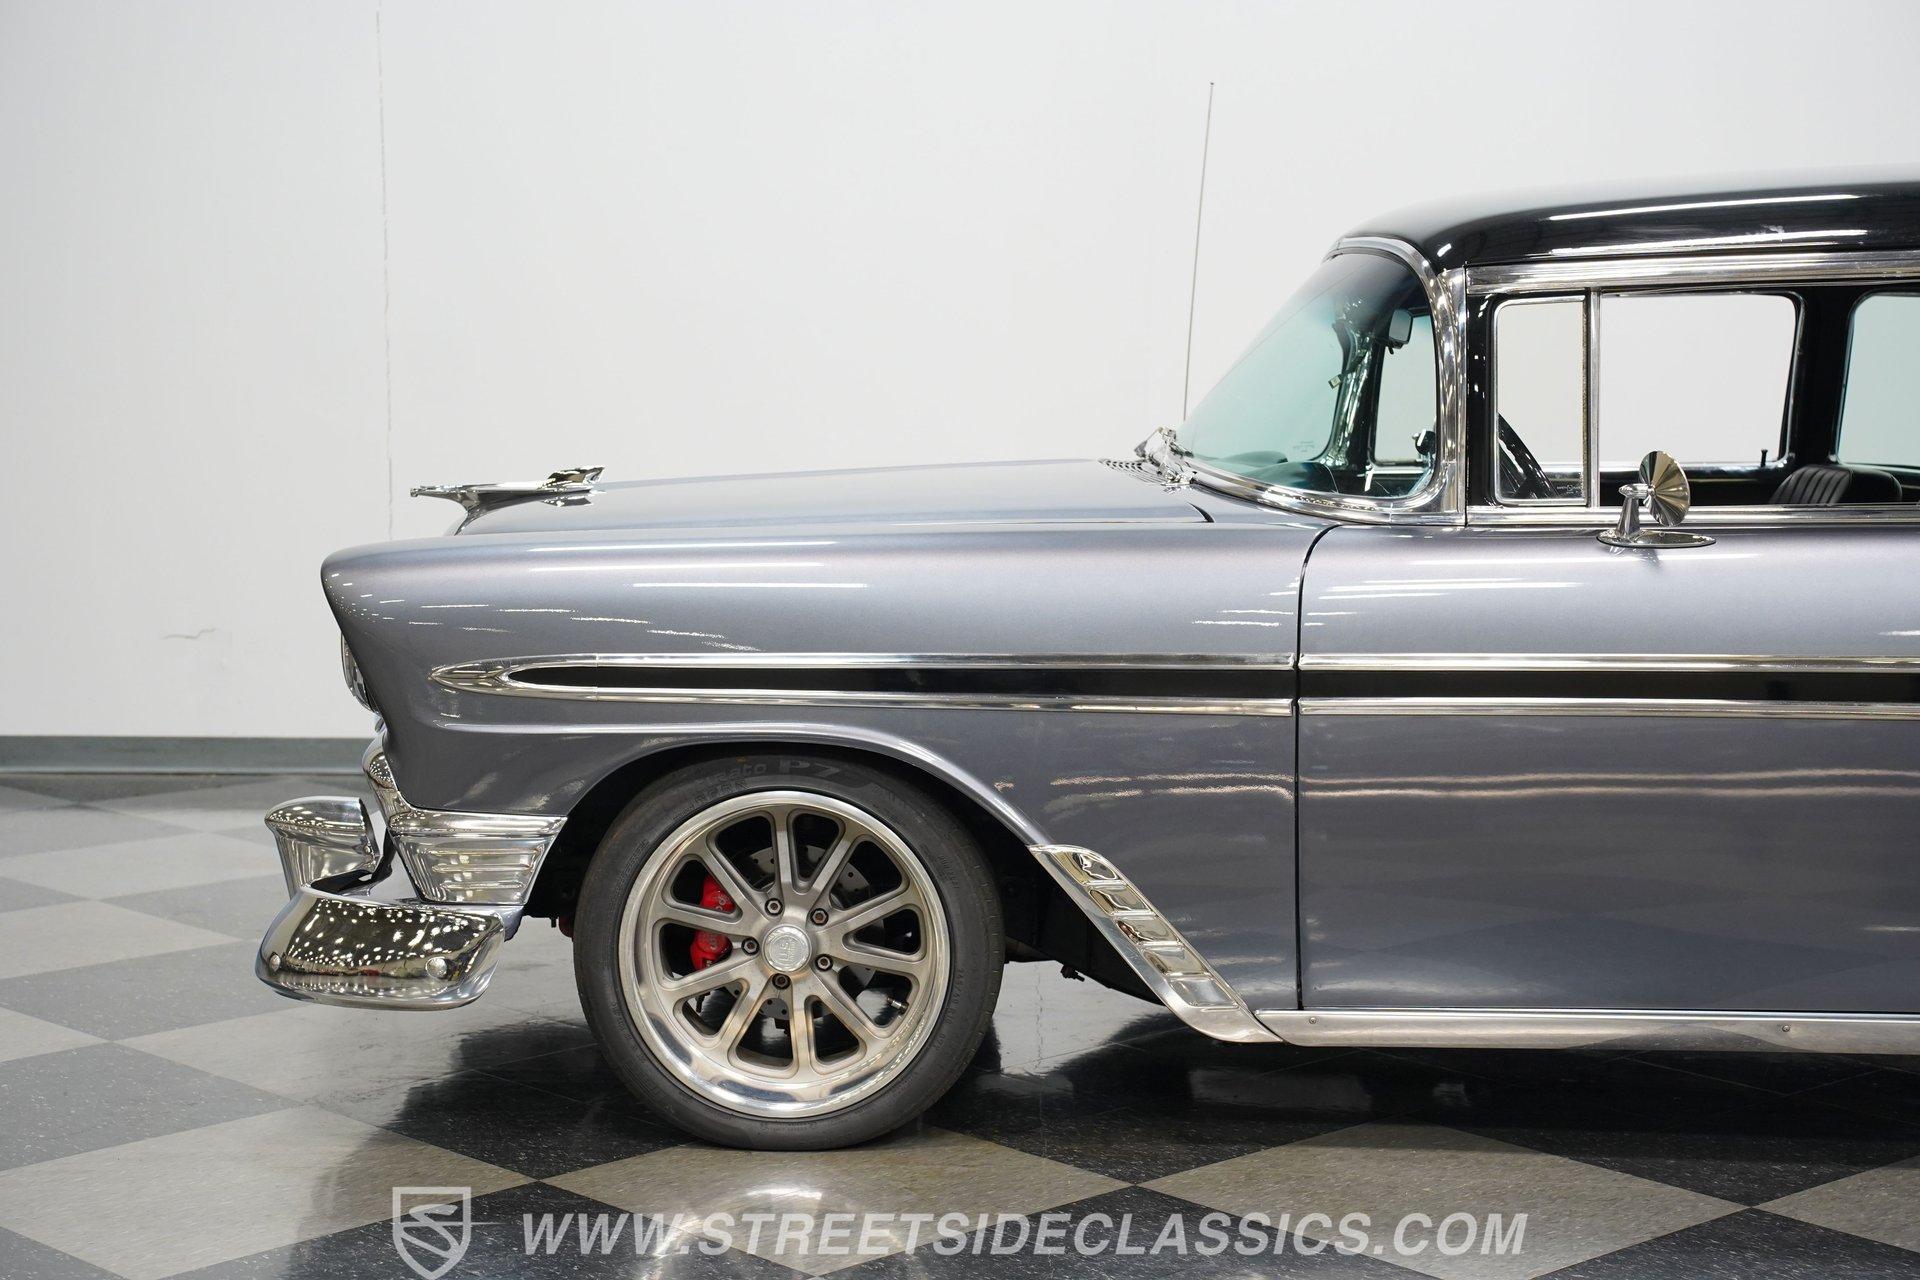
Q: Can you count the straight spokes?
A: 10